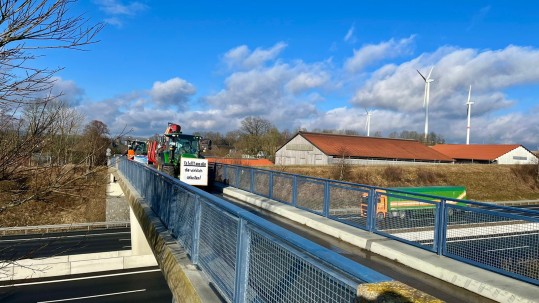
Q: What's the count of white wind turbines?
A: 3